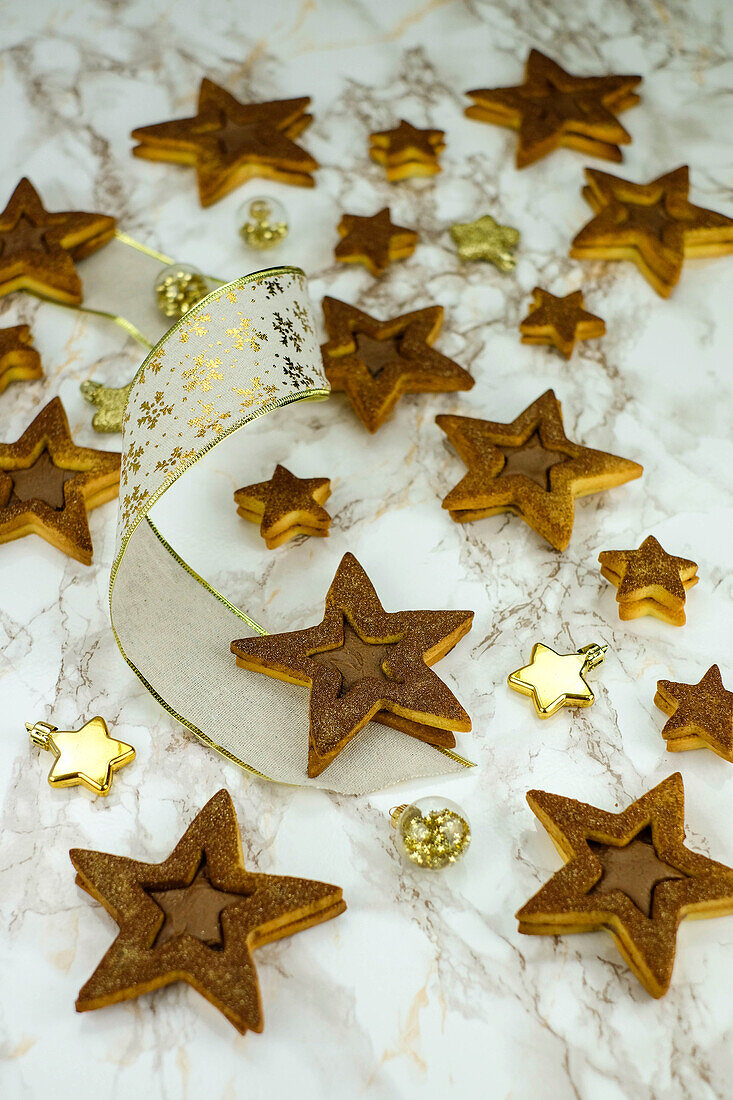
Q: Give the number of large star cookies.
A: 10